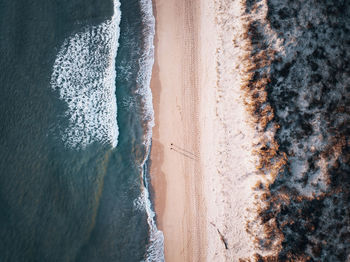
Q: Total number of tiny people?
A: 2